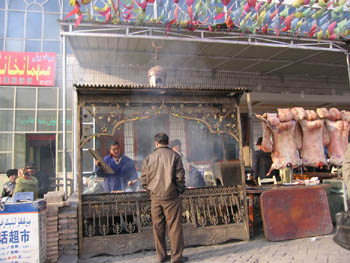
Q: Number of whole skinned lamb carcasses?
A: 3